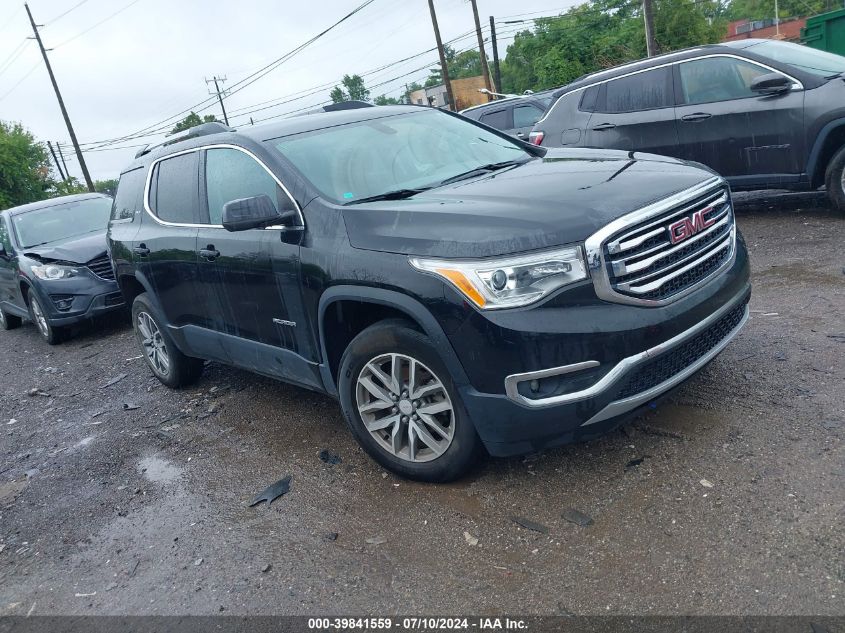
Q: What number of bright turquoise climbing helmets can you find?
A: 0